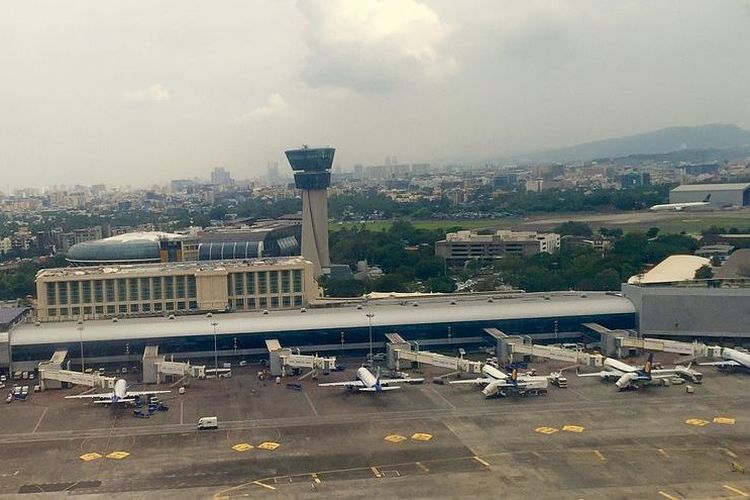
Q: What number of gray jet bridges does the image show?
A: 6